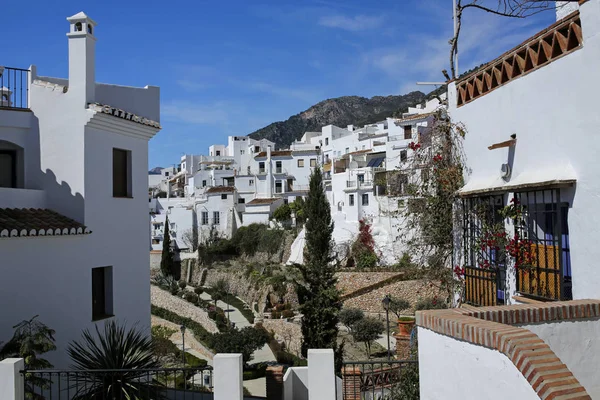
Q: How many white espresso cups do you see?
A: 0